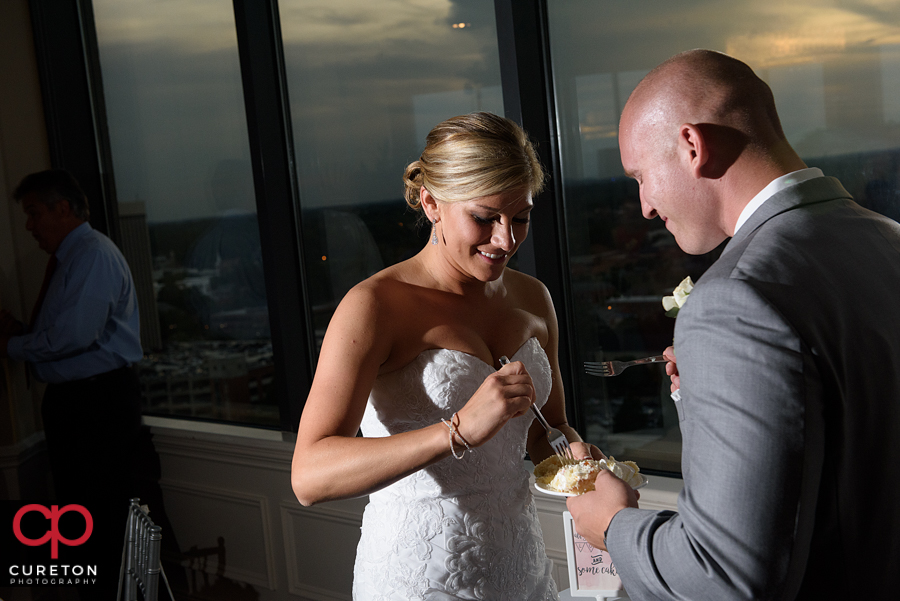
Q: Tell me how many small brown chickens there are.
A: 0